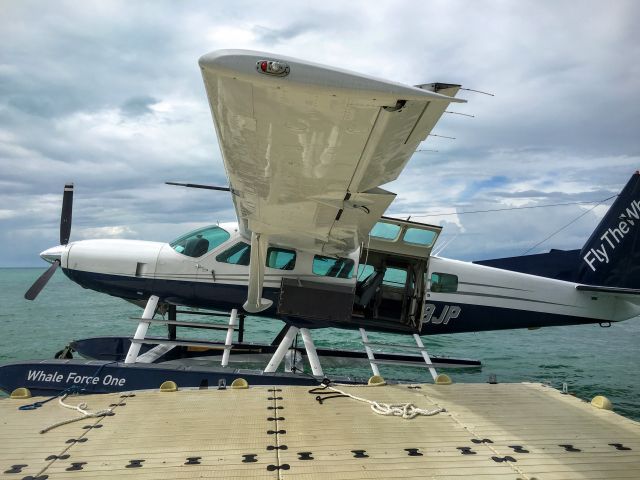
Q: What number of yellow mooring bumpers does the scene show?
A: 6